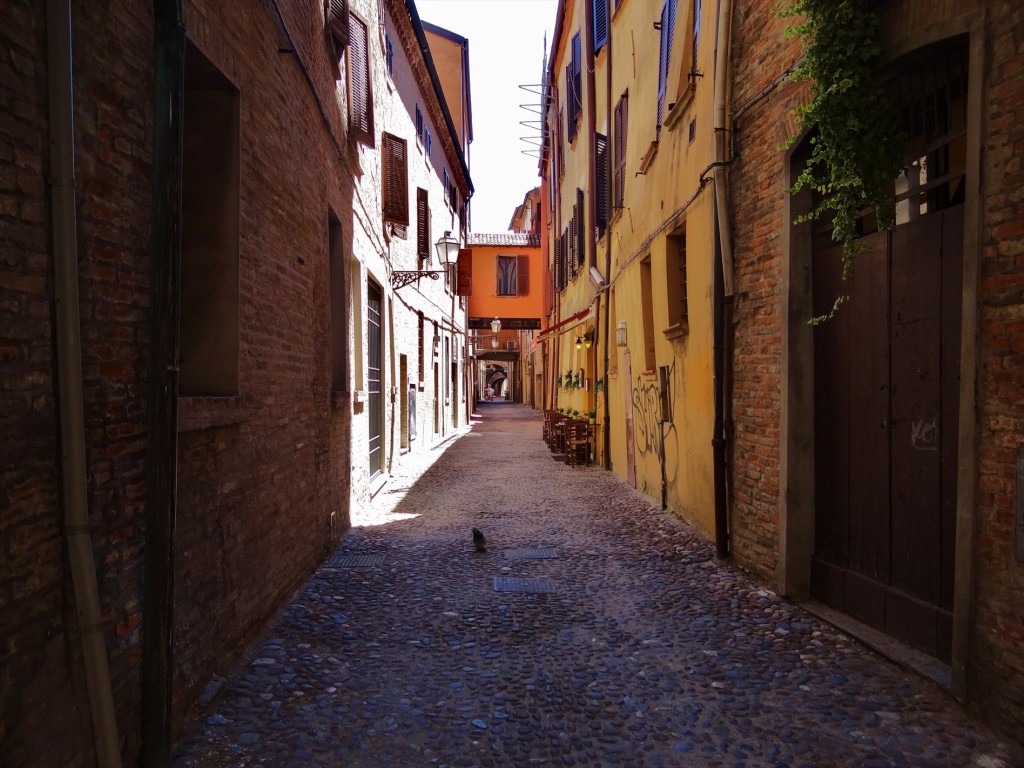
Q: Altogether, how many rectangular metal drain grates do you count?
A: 3